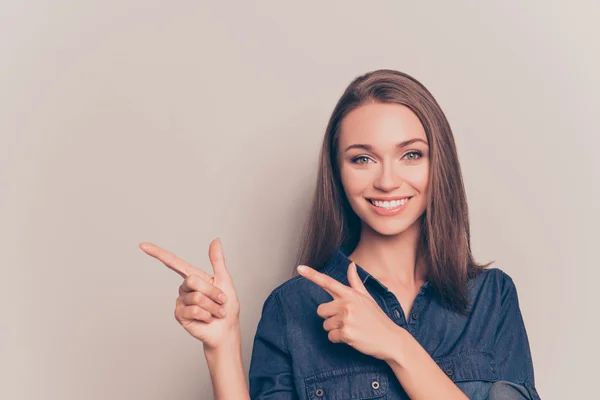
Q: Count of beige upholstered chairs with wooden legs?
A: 0